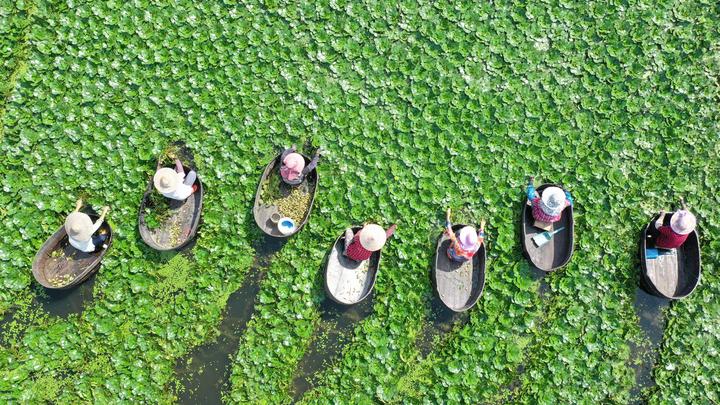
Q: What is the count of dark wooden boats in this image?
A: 7